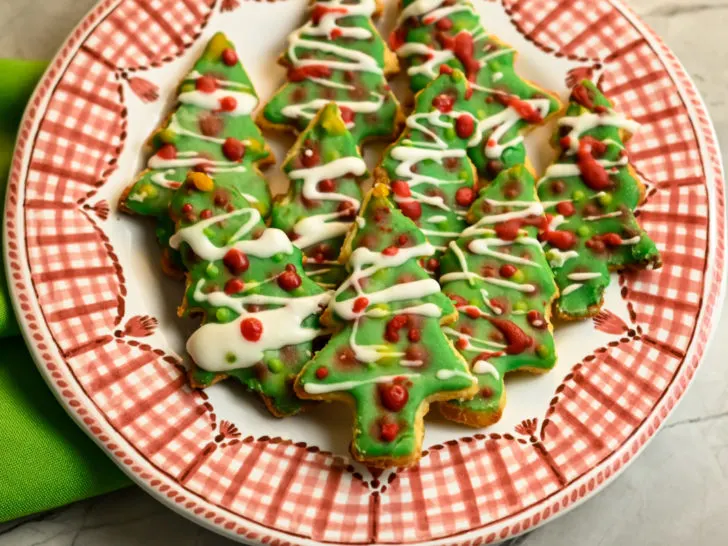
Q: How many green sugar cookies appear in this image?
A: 9